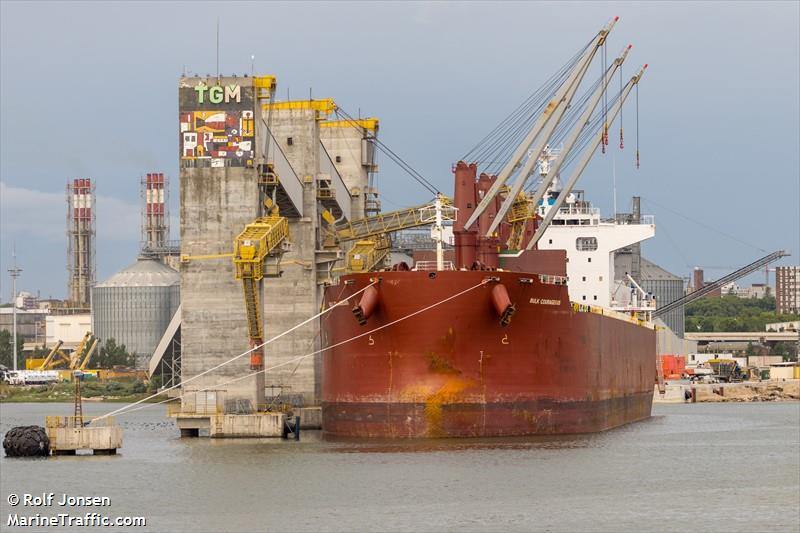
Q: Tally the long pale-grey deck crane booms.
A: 4